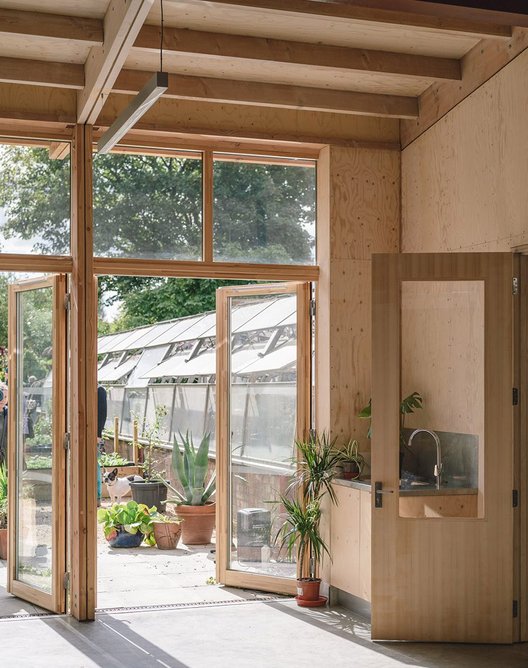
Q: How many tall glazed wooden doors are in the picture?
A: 3